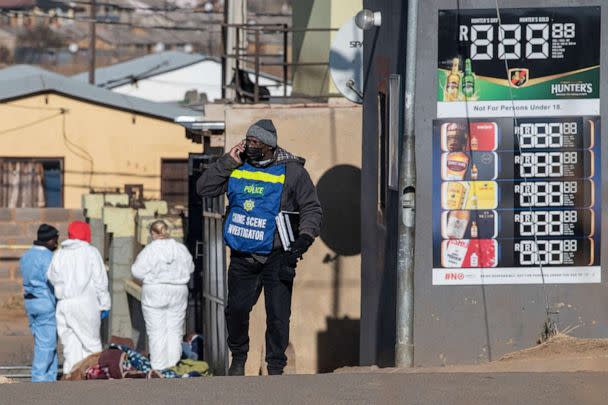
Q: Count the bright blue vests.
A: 1